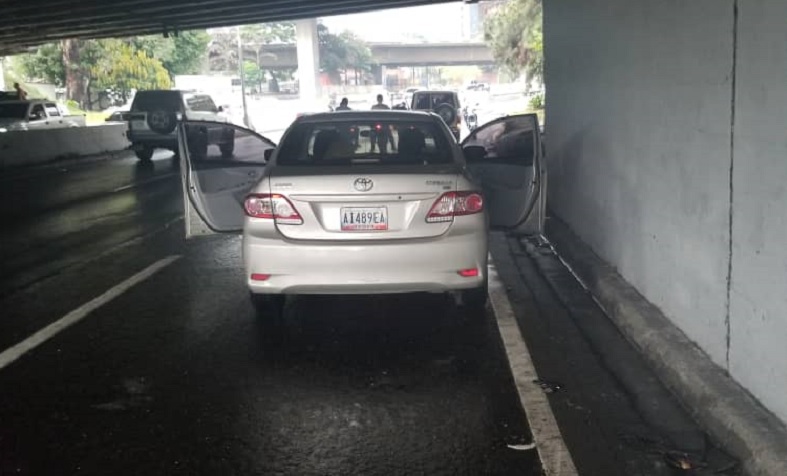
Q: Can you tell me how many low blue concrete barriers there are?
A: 0